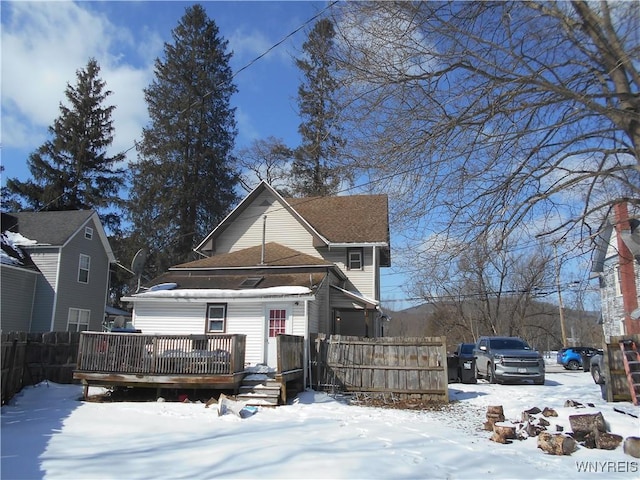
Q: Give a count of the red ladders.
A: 1